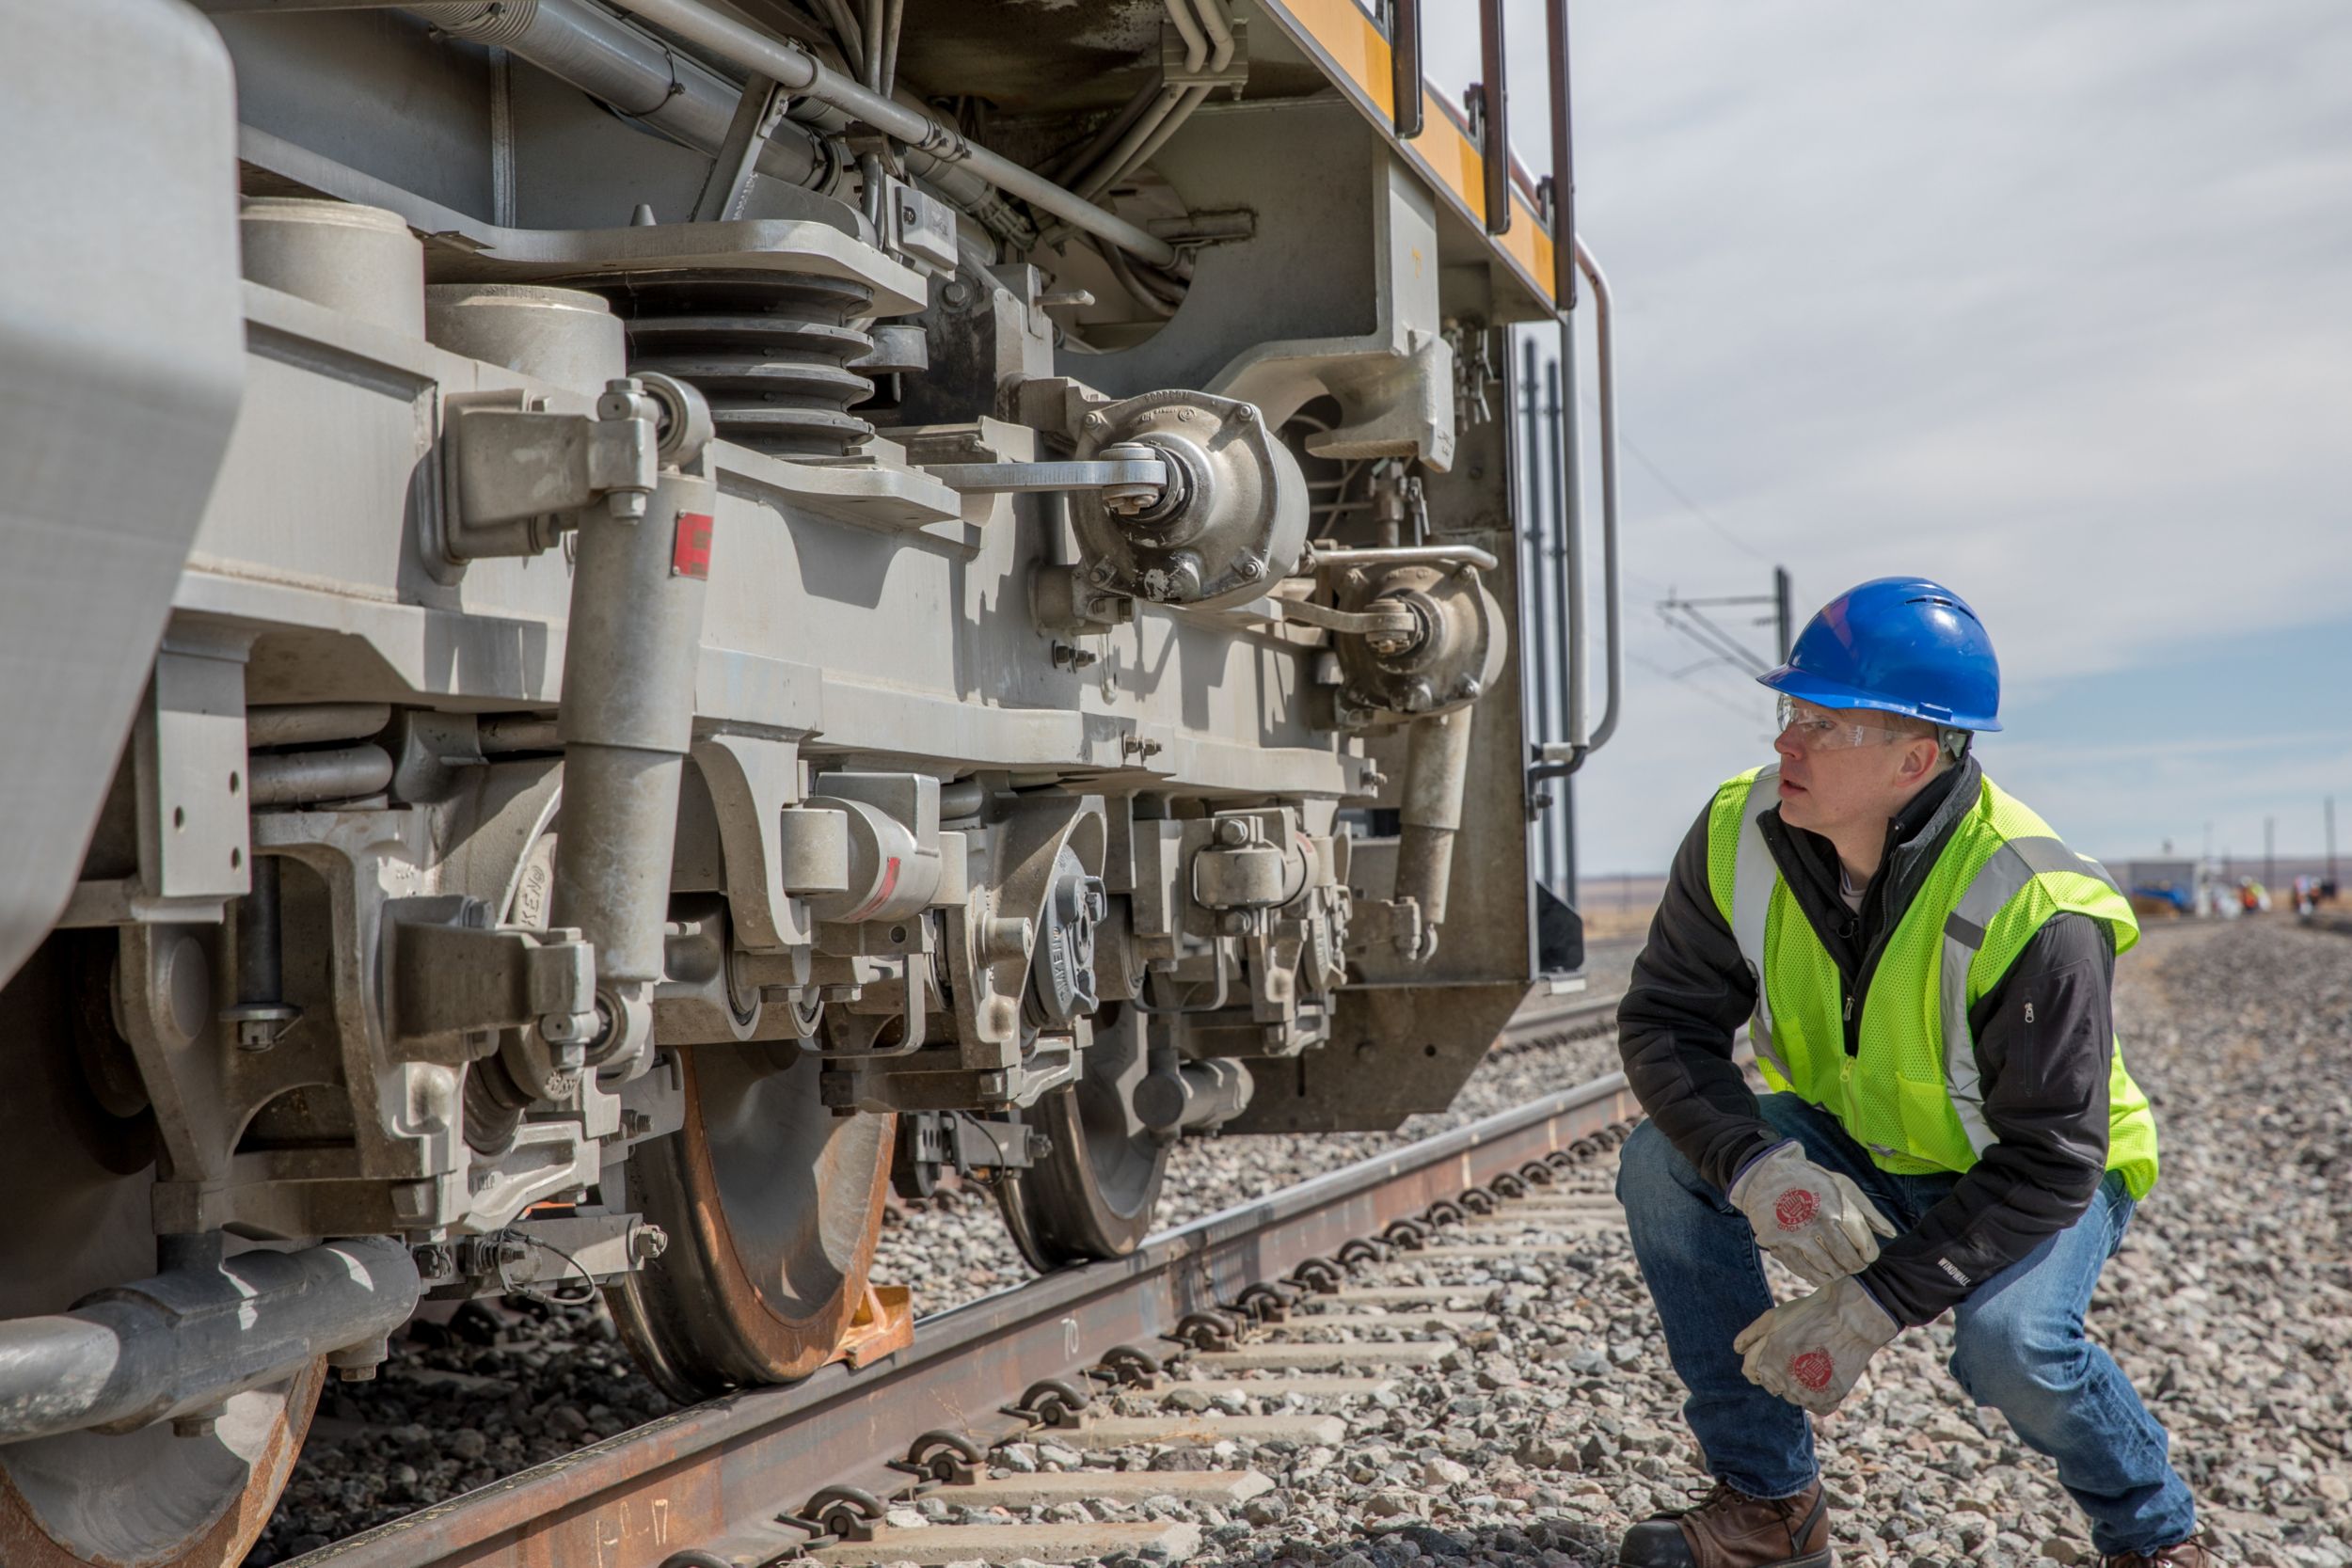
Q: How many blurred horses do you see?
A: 0